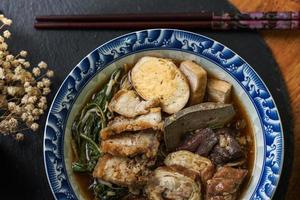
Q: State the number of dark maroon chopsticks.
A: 2